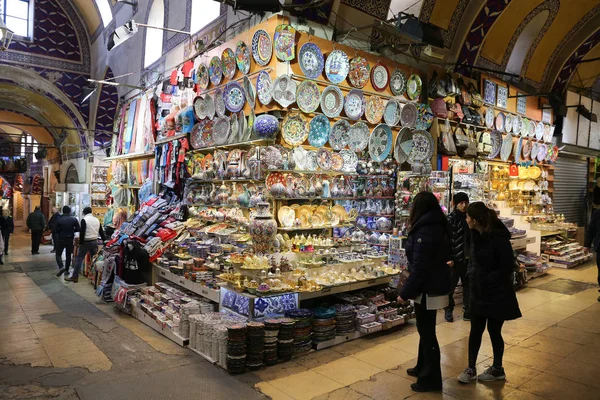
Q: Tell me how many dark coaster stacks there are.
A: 4